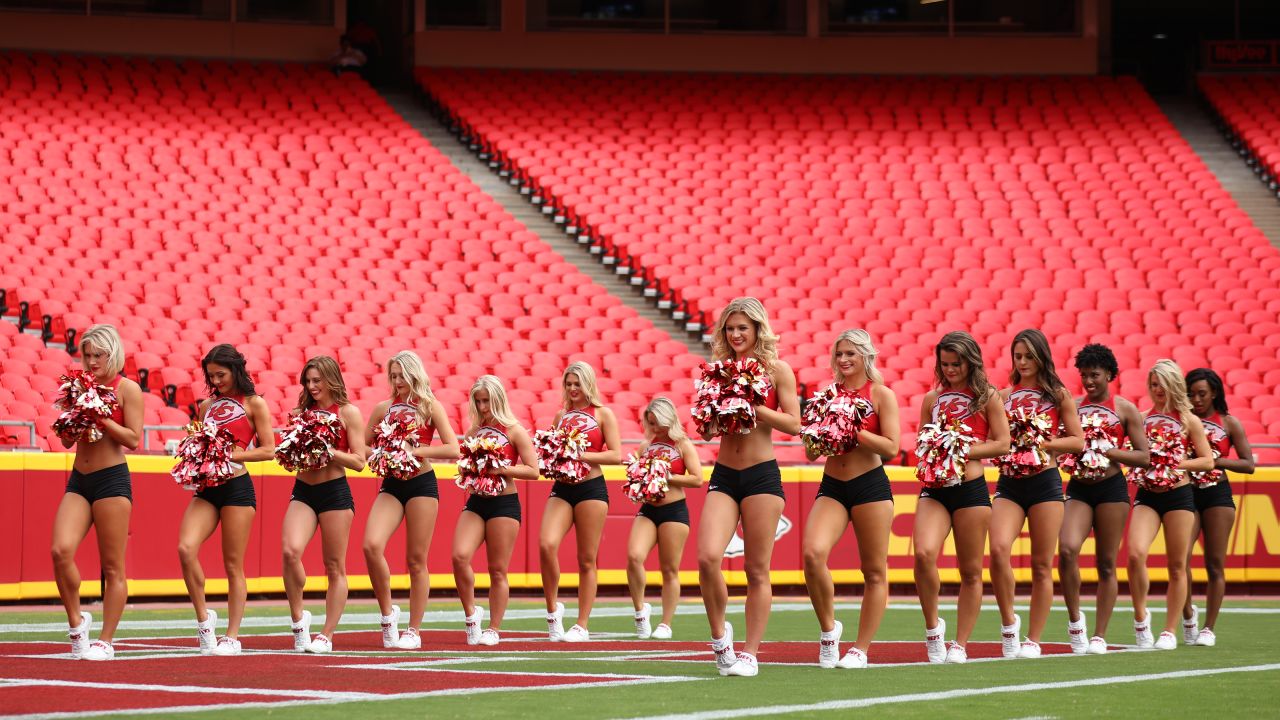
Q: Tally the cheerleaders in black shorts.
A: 14